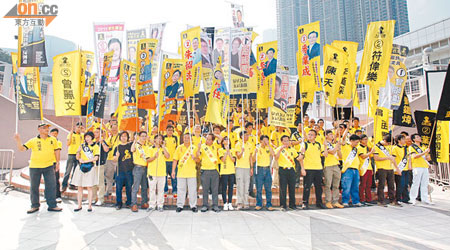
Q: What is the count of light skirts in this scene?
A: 1